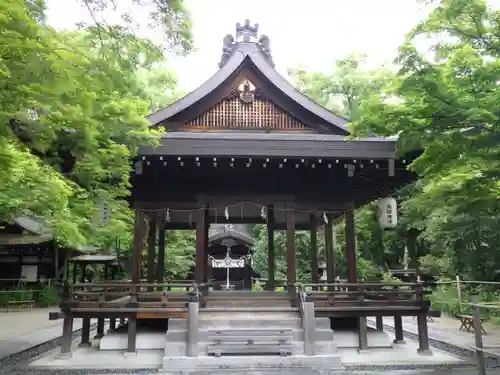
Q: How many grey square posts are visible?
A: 2